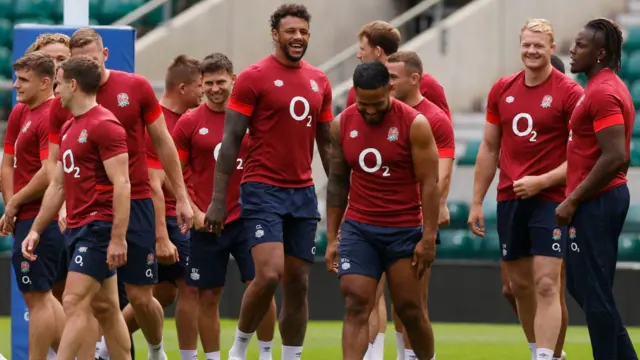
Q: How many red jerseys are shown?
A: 11